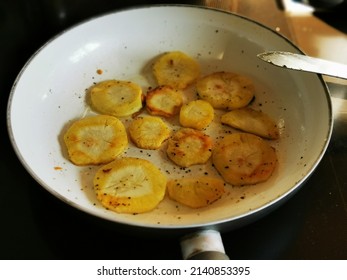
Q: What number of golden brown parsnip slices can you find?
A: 12